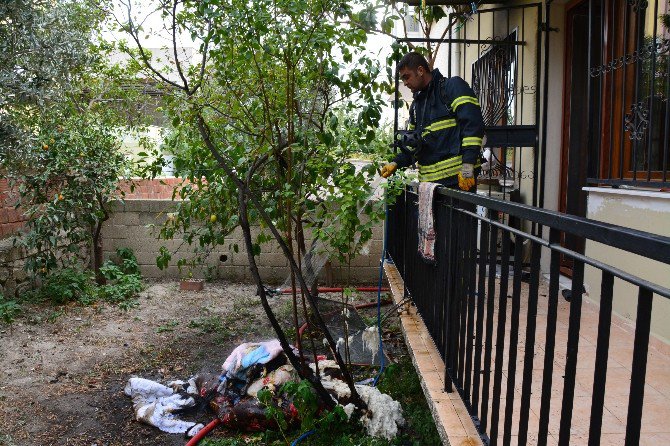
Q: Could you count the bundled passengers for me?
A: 0